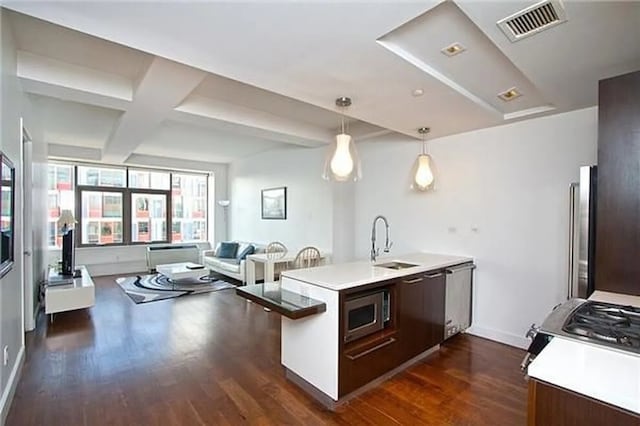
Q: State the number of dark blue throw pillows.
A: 2